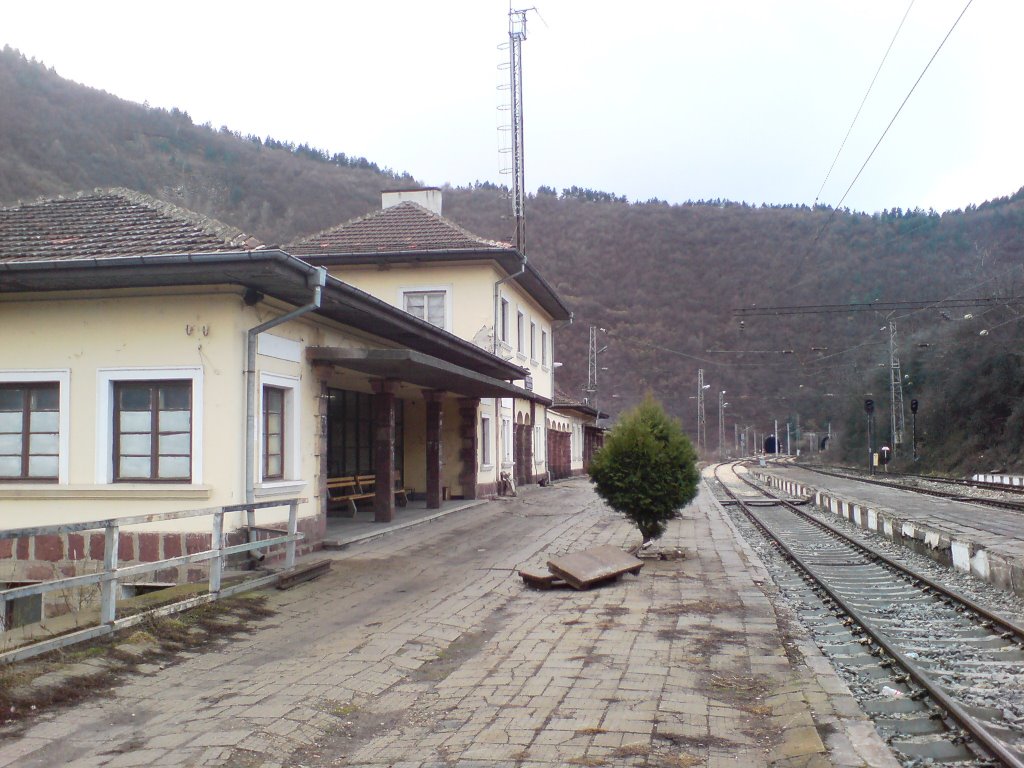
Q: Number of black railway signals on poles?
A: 2